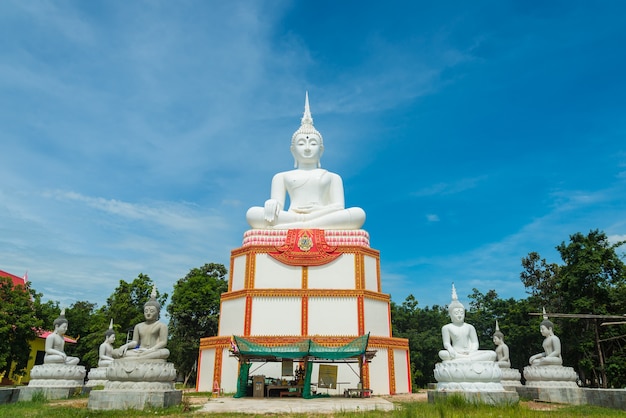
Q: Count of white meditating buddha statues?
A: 7